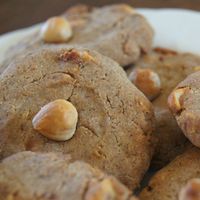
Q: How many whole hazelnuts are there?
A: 3